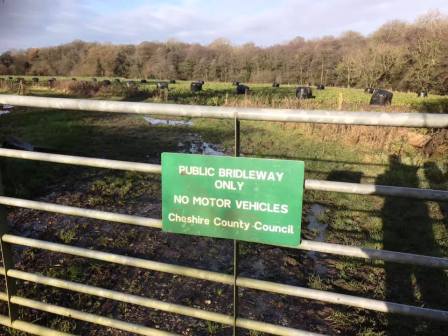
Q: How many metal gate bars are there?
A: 7